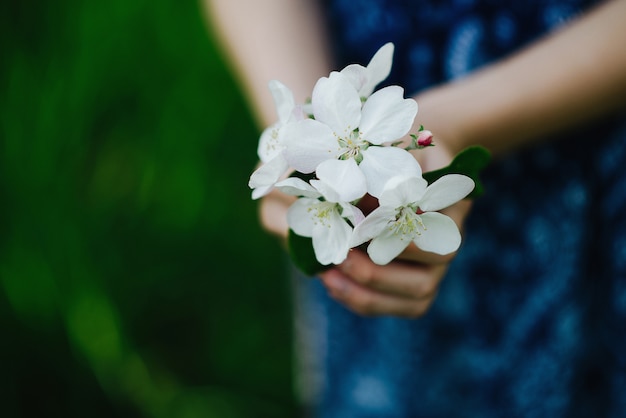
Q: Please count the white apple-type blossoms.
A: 5